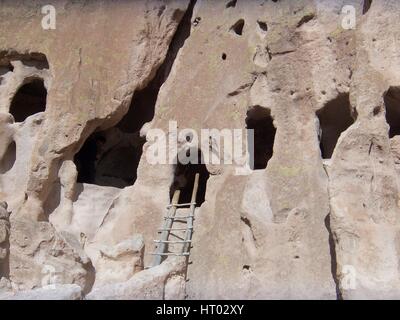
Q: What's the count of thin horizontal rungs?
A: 5